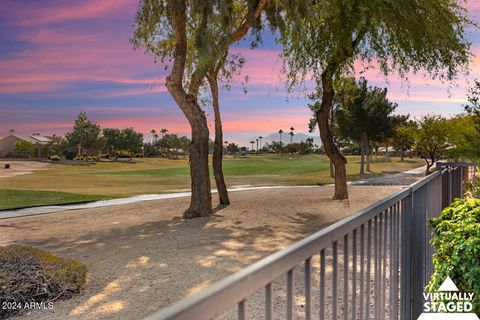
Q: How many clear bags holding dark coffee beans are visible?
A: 0